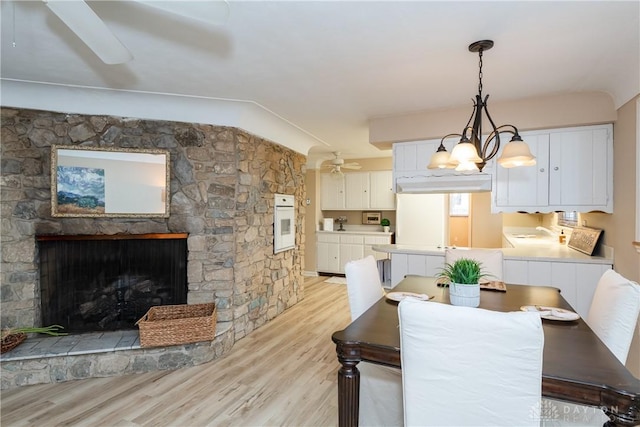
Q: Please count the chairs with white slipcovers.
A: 4